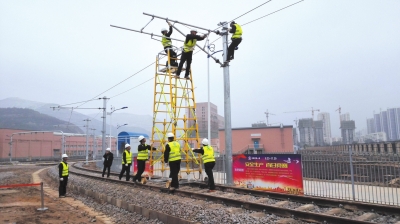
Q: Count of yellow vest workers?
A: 8